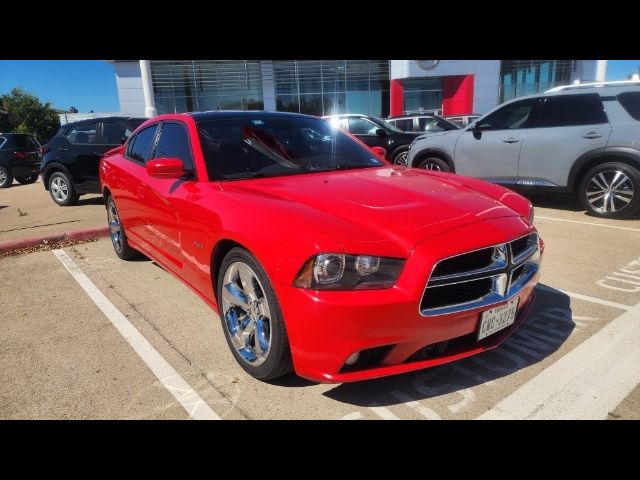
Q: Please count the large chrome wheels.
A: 2